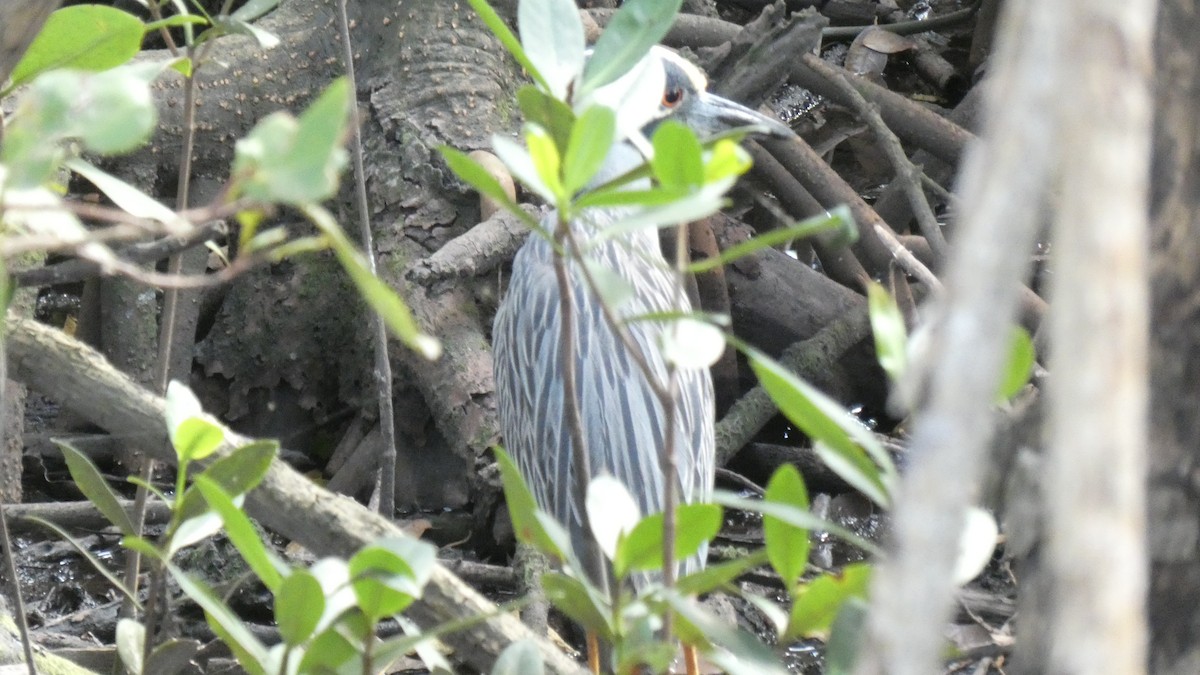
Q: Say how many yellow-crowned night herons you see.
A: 1